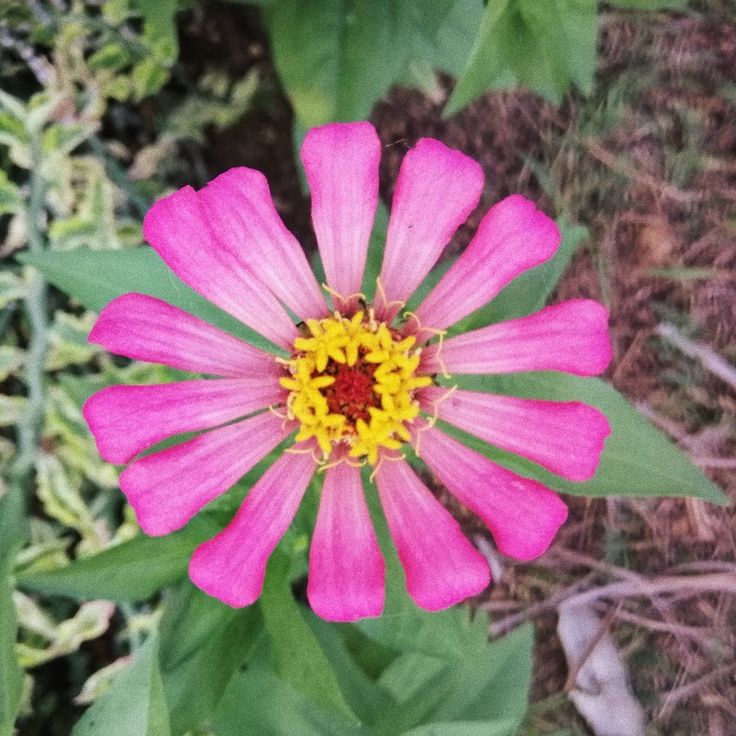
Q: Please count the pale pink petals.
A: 14